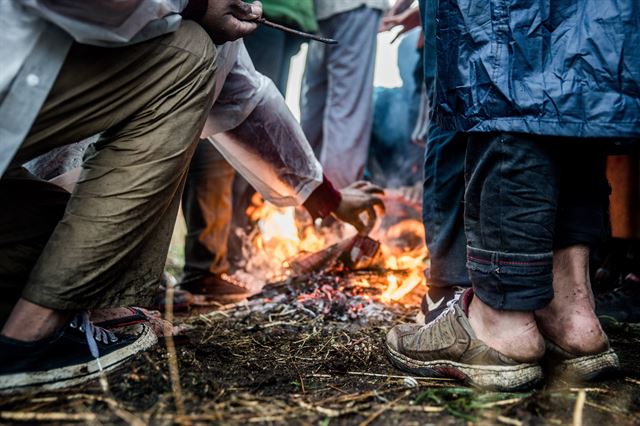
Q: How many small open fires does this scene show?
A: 1